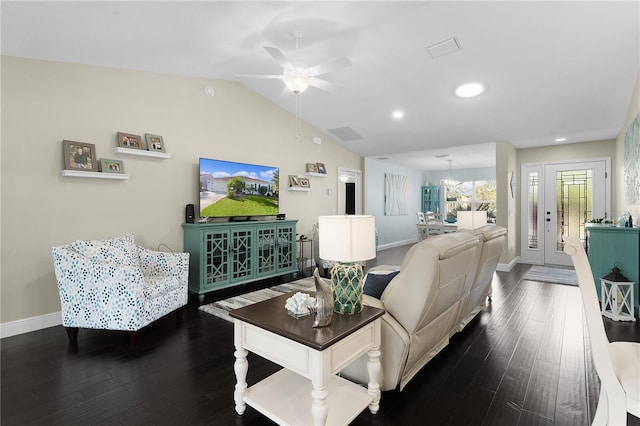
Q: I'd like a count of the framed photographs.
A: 8